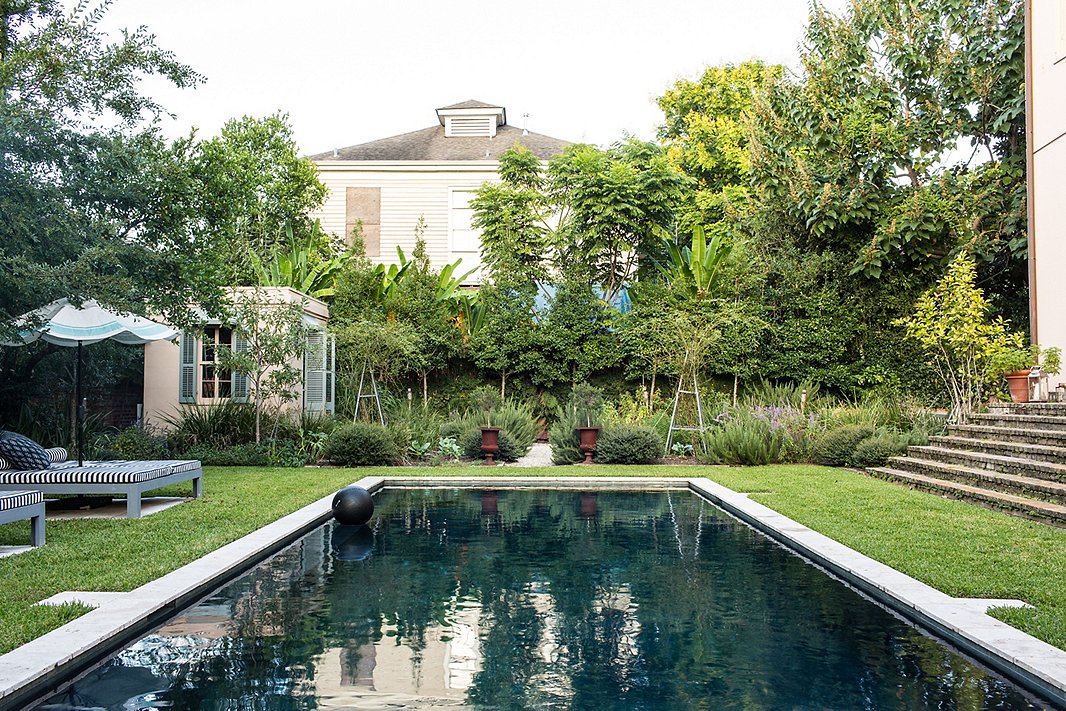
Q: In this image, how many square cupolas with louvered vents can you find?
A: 1